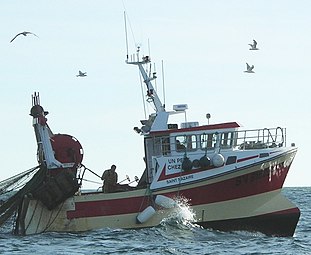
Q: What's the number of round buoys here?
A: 4